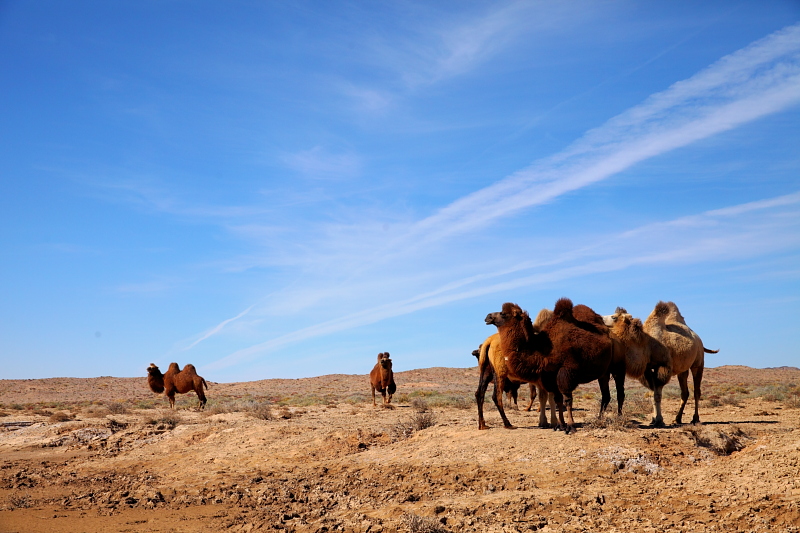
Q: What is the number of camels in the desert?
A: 6